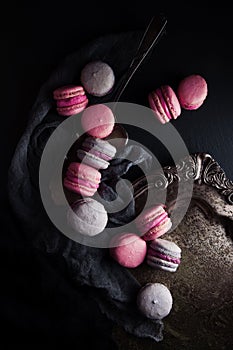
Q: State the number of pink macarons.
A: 7